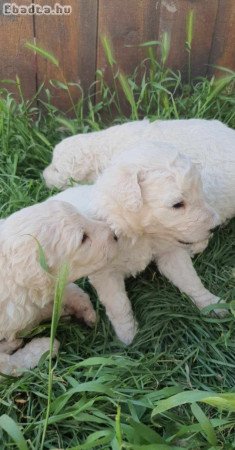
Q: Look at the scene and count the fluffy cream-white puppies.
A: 3